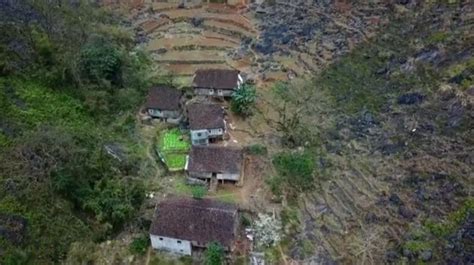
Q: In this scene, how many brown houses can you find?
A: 5